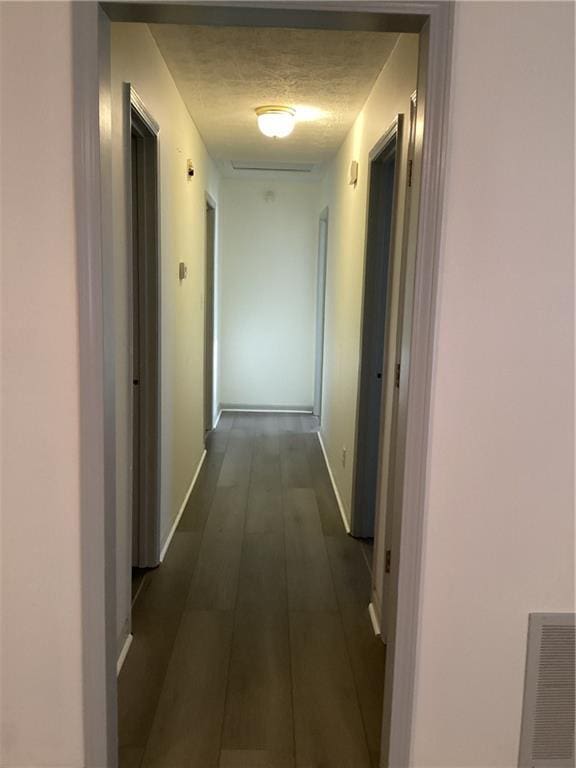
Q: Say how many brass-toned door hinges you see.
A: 3